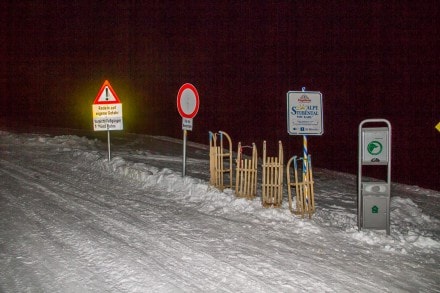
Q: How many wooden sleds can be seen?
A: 4